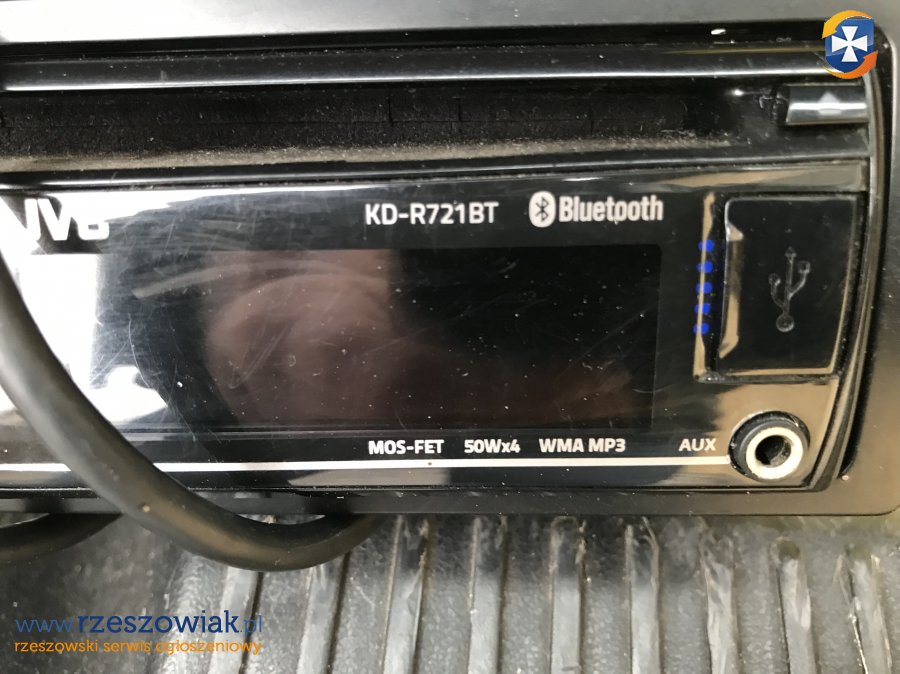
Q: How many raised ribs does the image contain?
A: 9